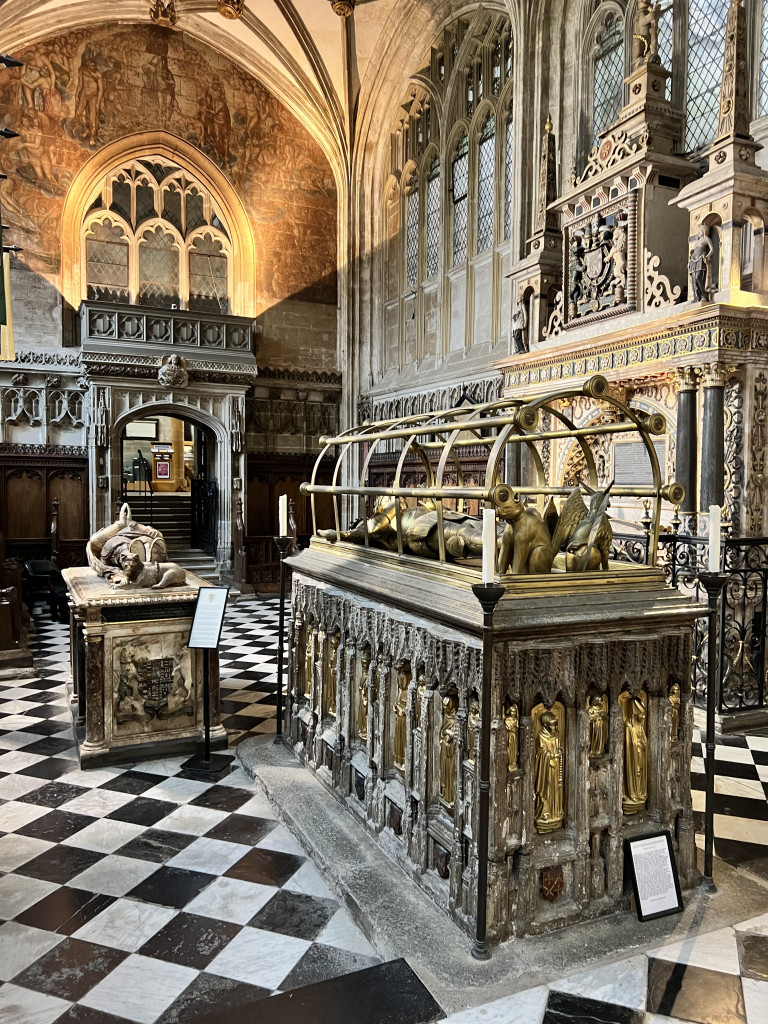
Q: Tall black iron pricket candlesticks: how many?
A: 3